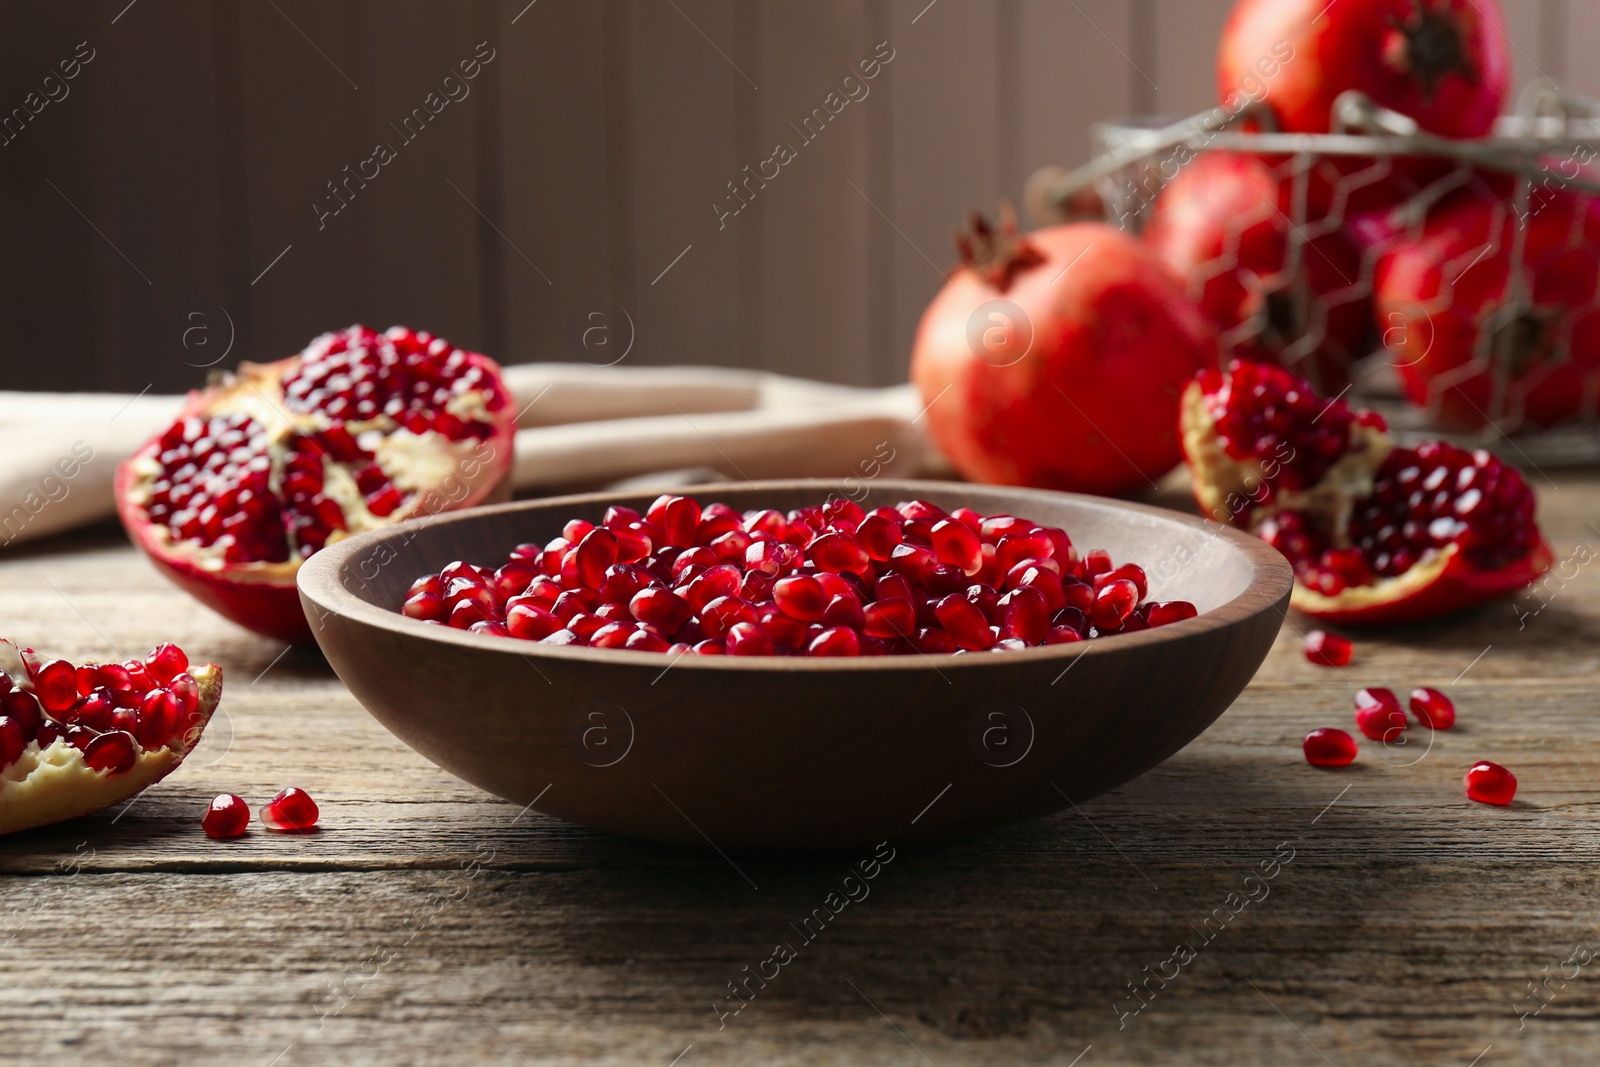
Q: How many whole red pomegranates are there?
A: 4